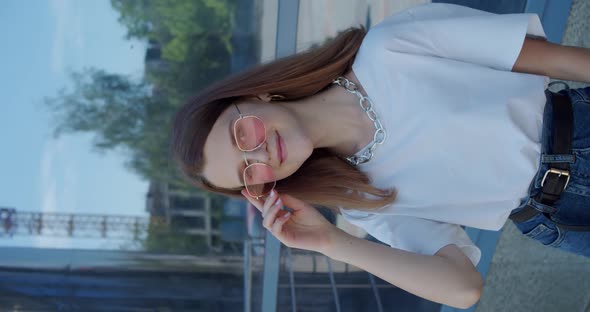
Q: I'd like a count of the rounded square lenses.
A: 2